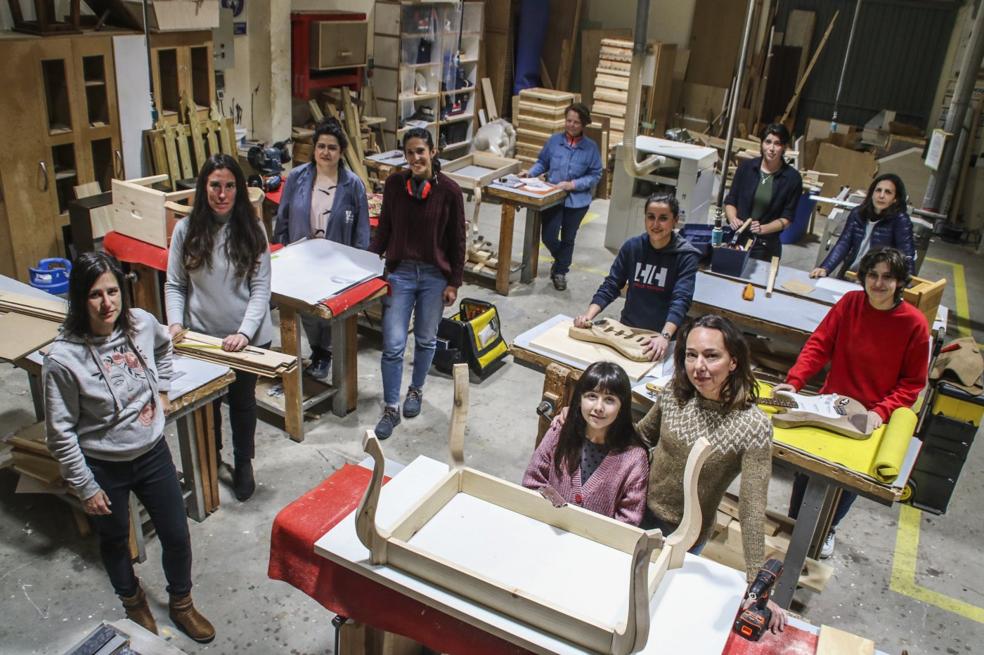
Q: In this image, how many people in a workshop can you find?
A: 11